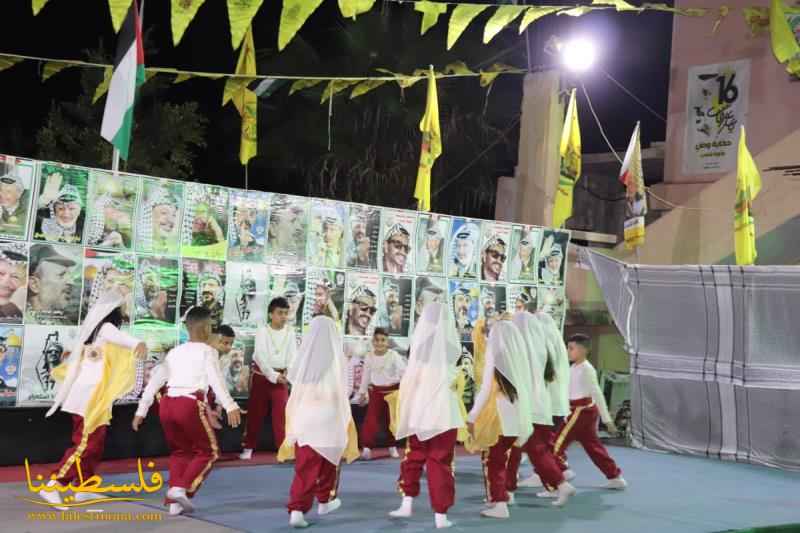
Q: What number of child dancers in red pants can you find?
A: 11